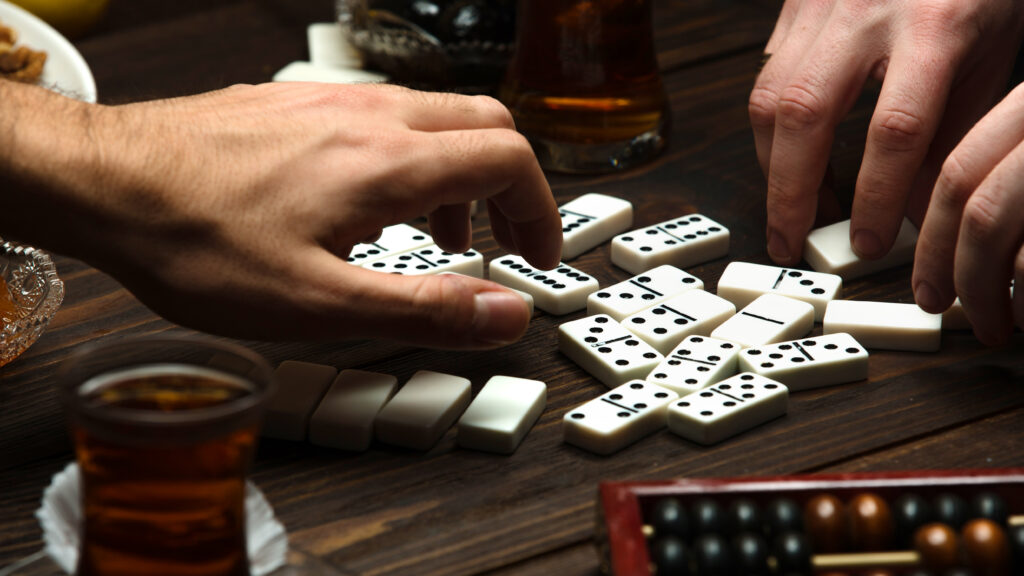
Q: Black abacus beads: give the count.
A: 12